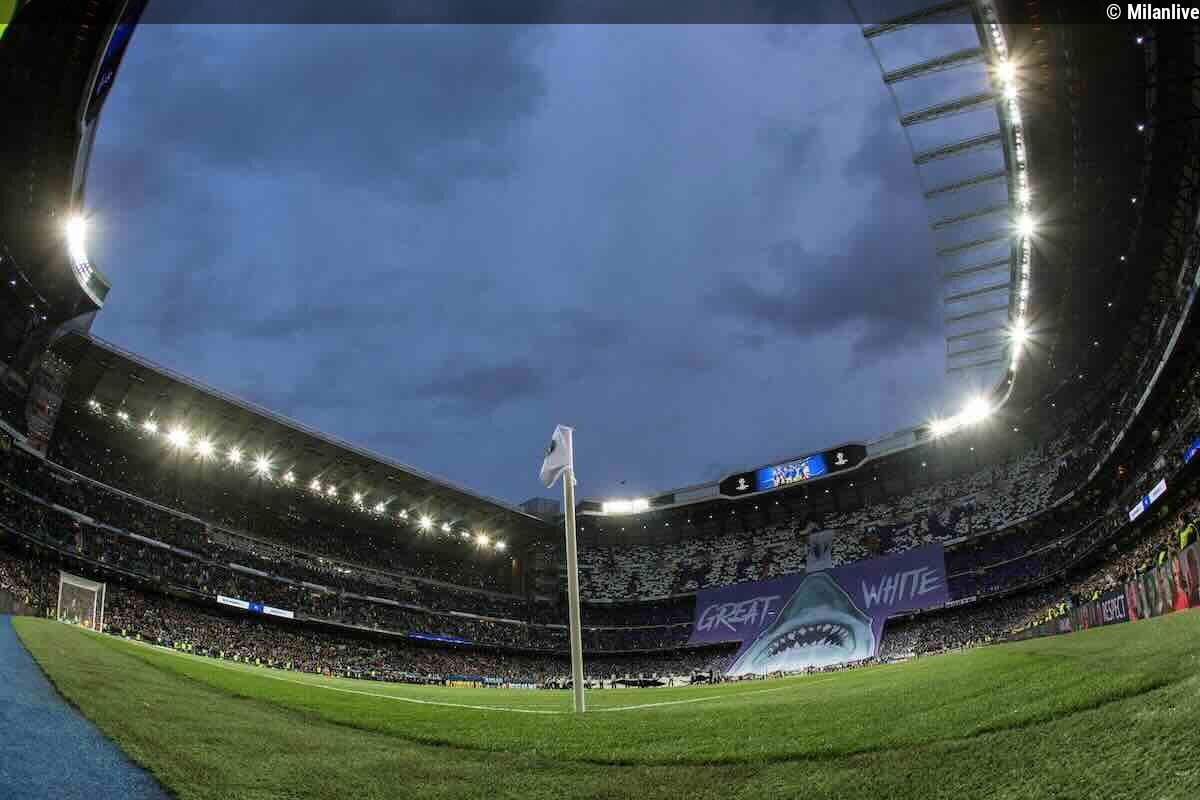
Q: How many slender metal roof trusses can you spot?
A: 13